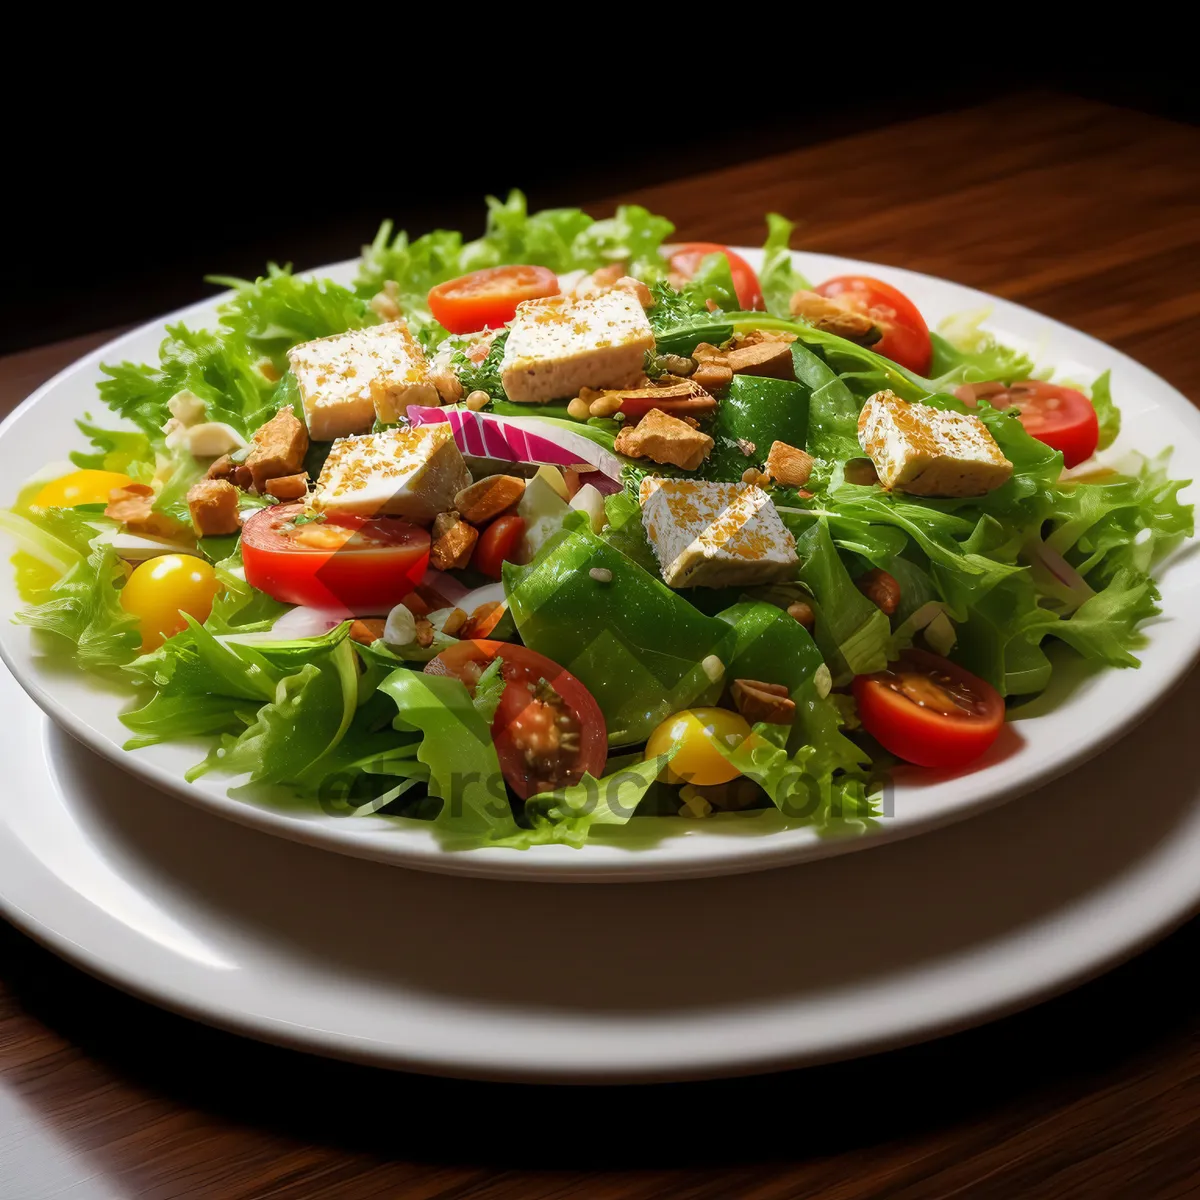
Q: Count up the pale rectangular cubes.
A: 5